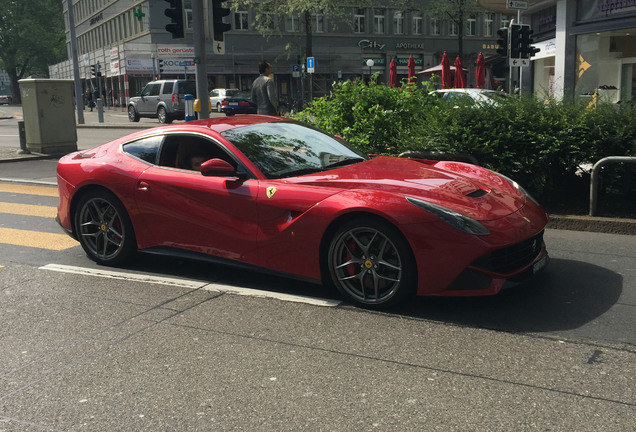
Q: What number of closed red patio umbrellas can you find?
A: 5